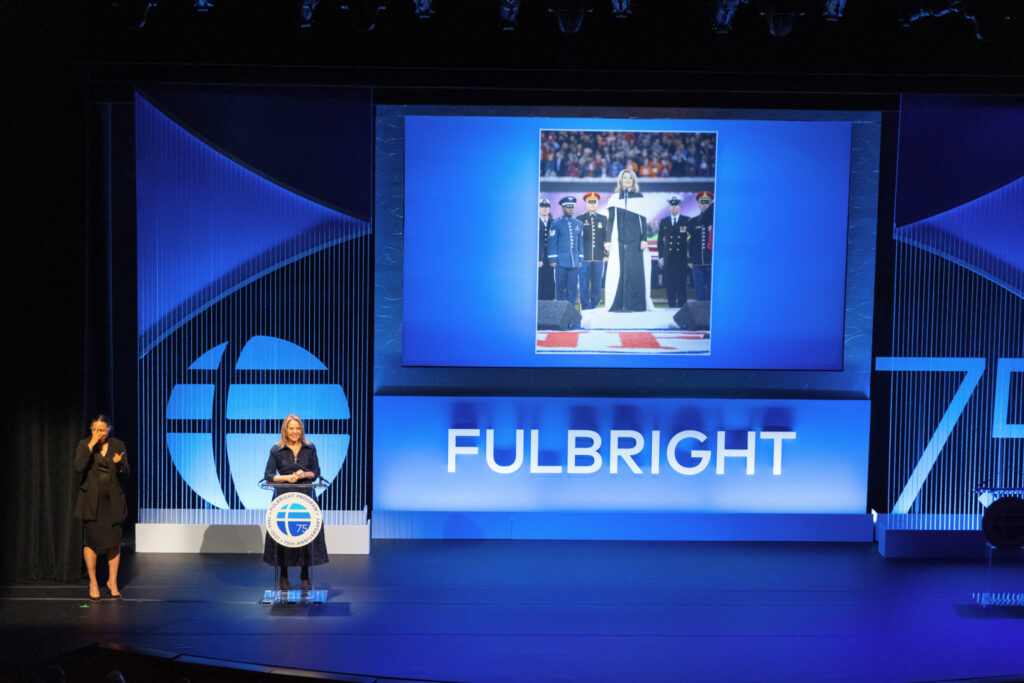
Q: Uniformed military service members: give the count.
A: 5